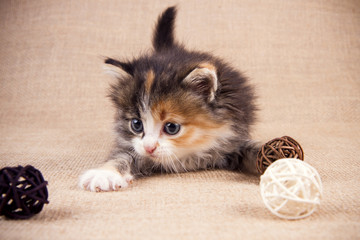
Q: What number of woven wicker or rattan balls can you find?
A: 3